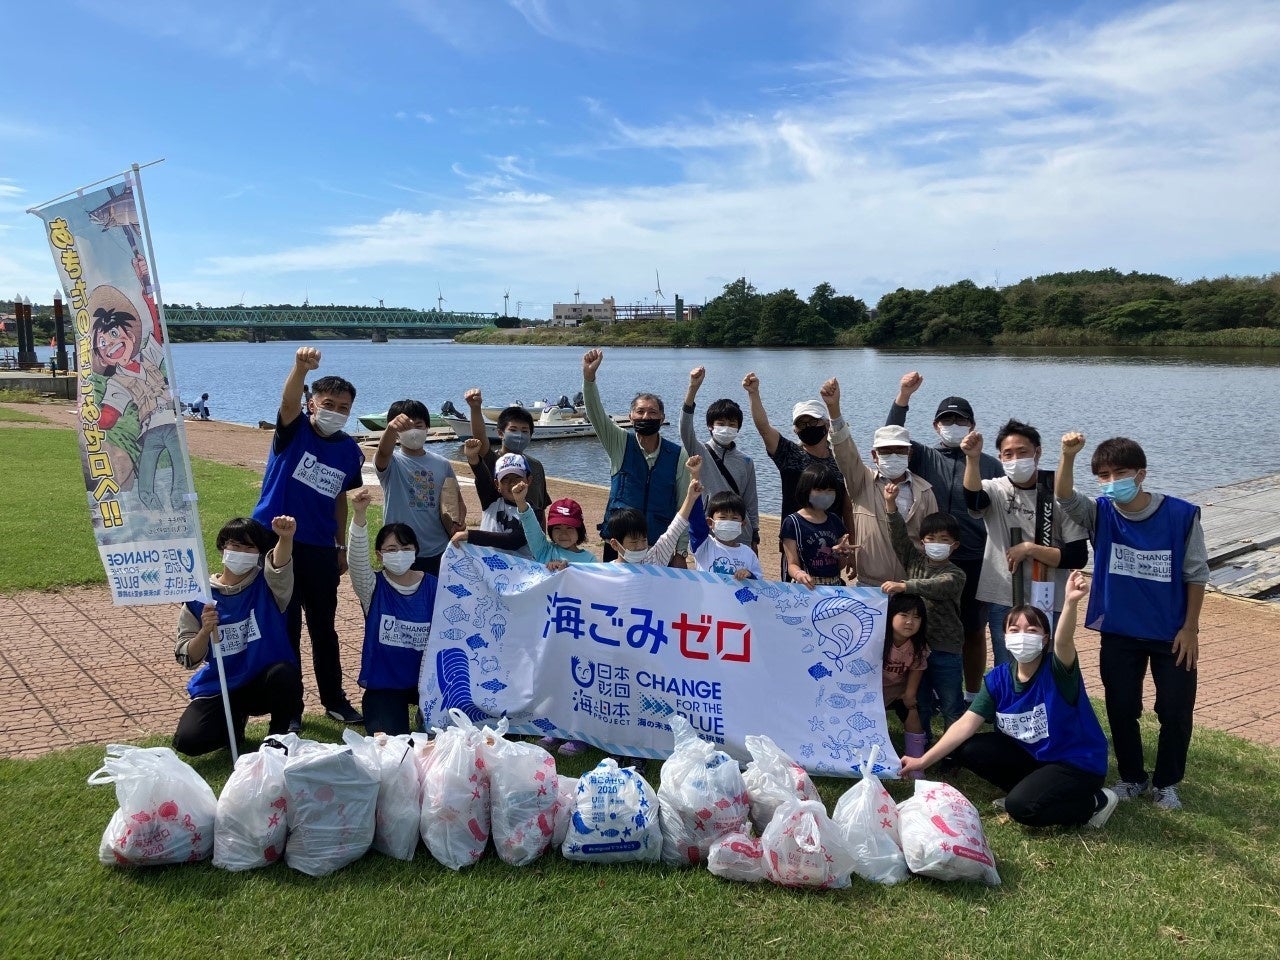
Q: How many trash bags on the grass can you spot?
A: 14